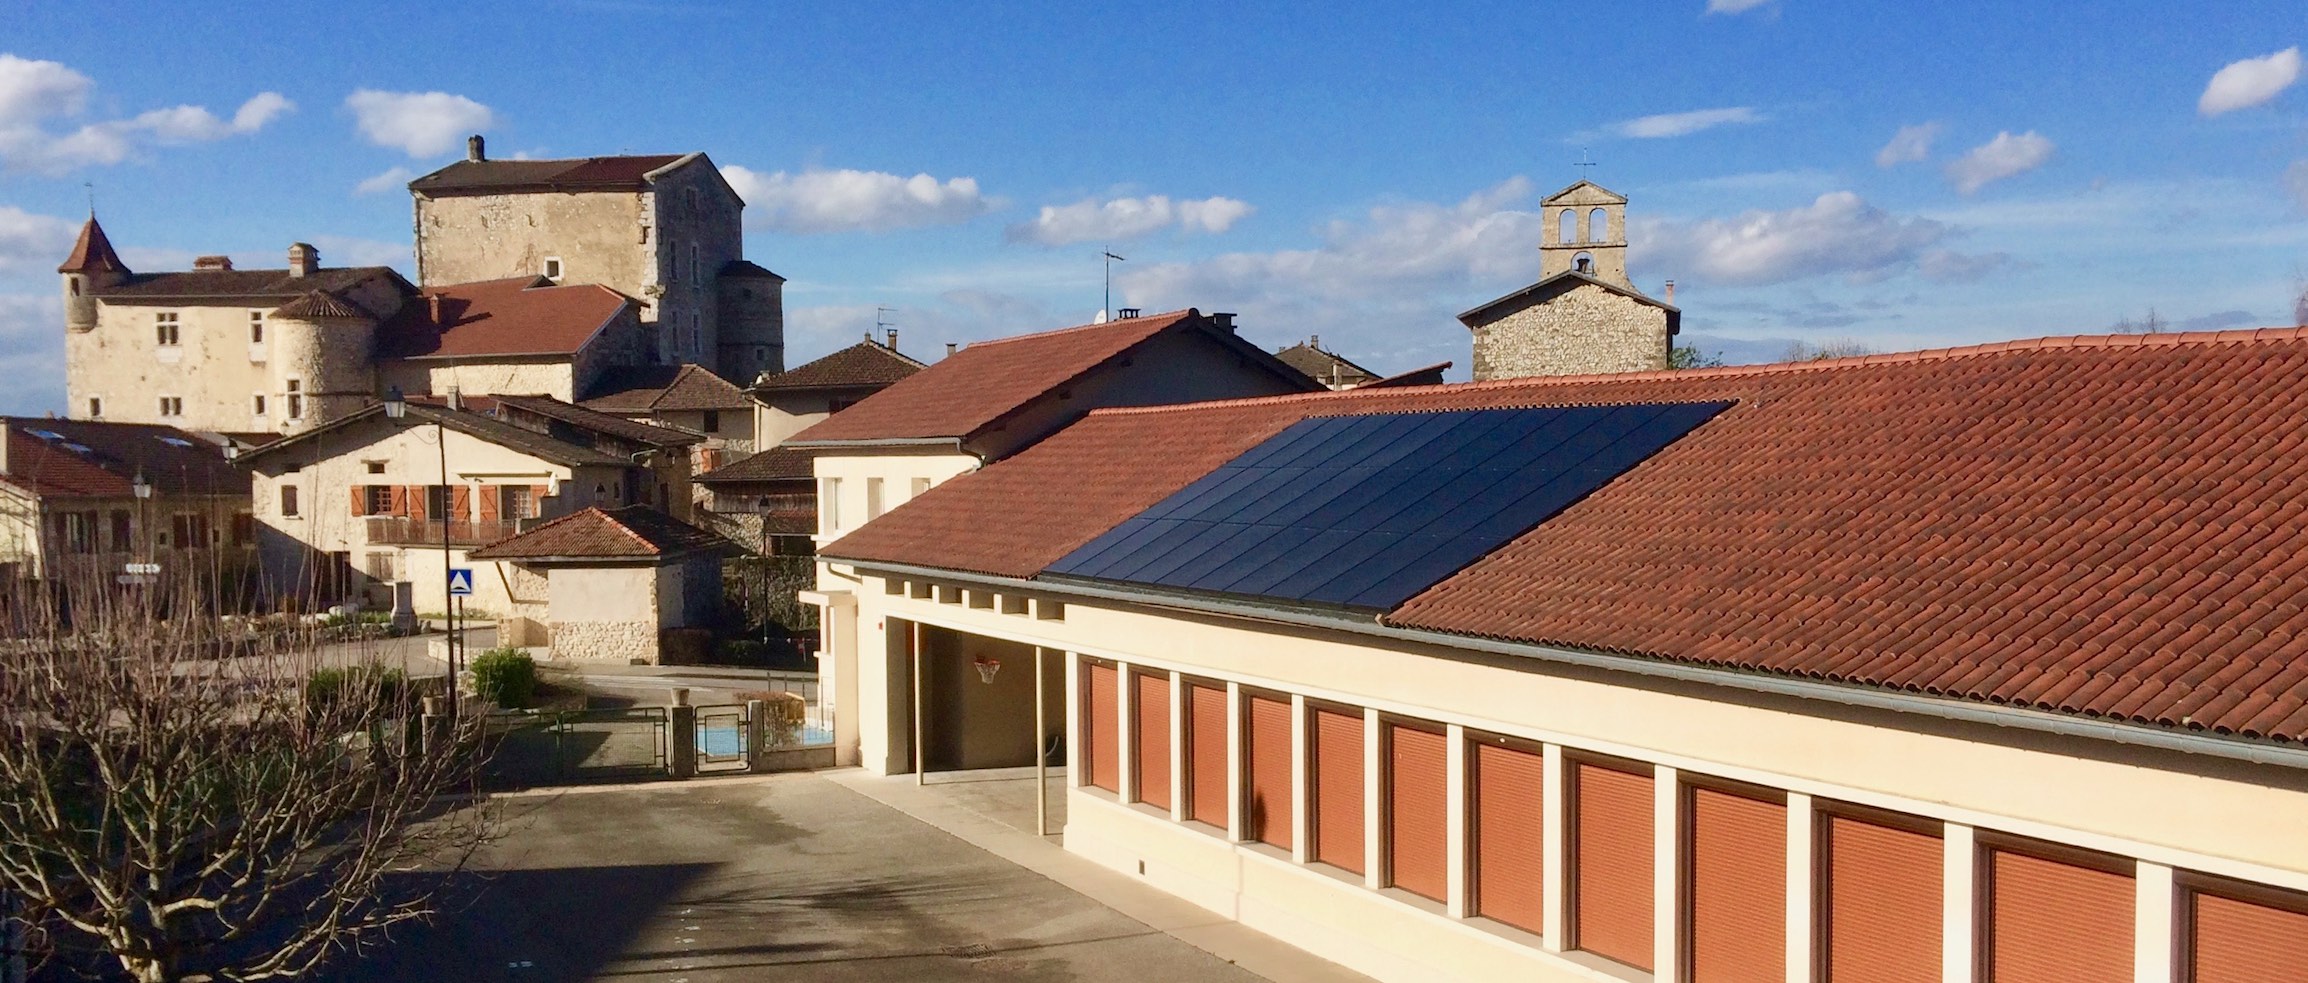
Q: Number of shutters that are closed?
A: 12